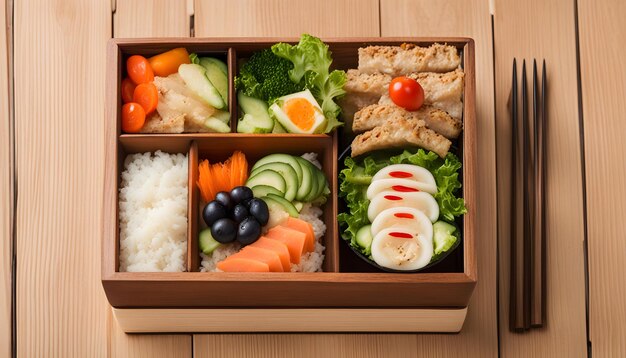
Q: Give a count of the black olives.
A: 7